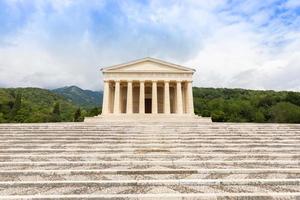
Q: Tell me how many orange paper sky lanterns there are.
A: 0